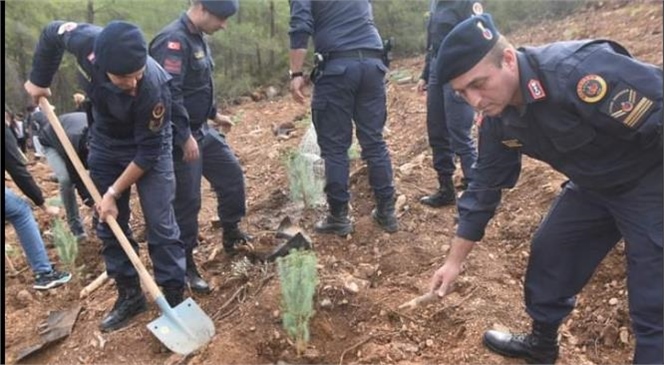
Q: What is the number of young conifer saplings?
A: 3